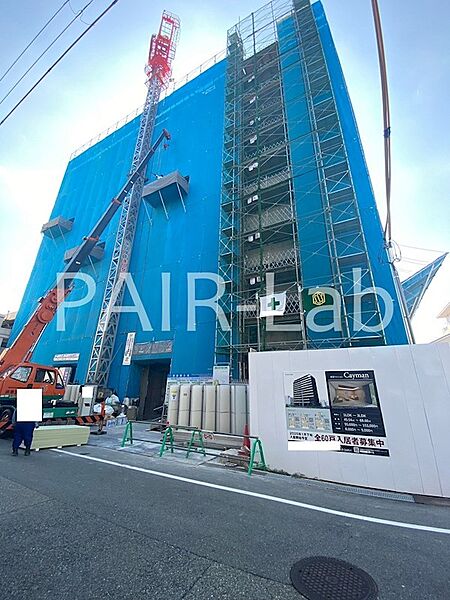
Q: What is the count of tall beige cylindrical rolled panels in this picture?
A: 6